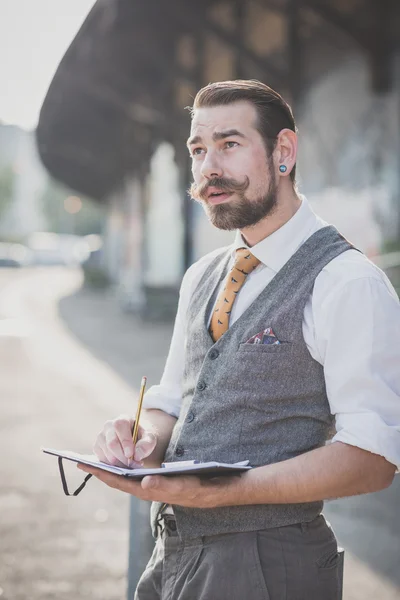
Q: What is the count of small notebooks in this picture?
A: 1